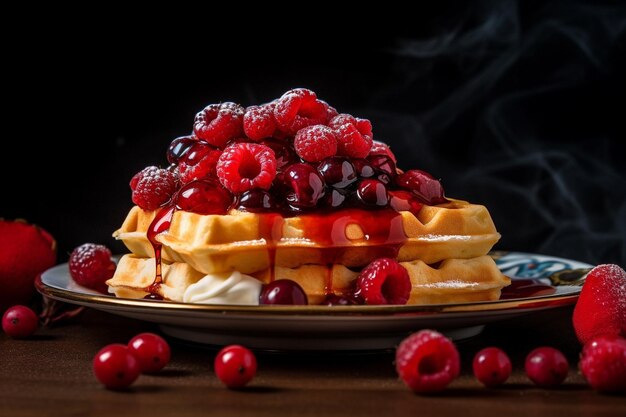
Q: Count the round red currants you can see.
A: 6